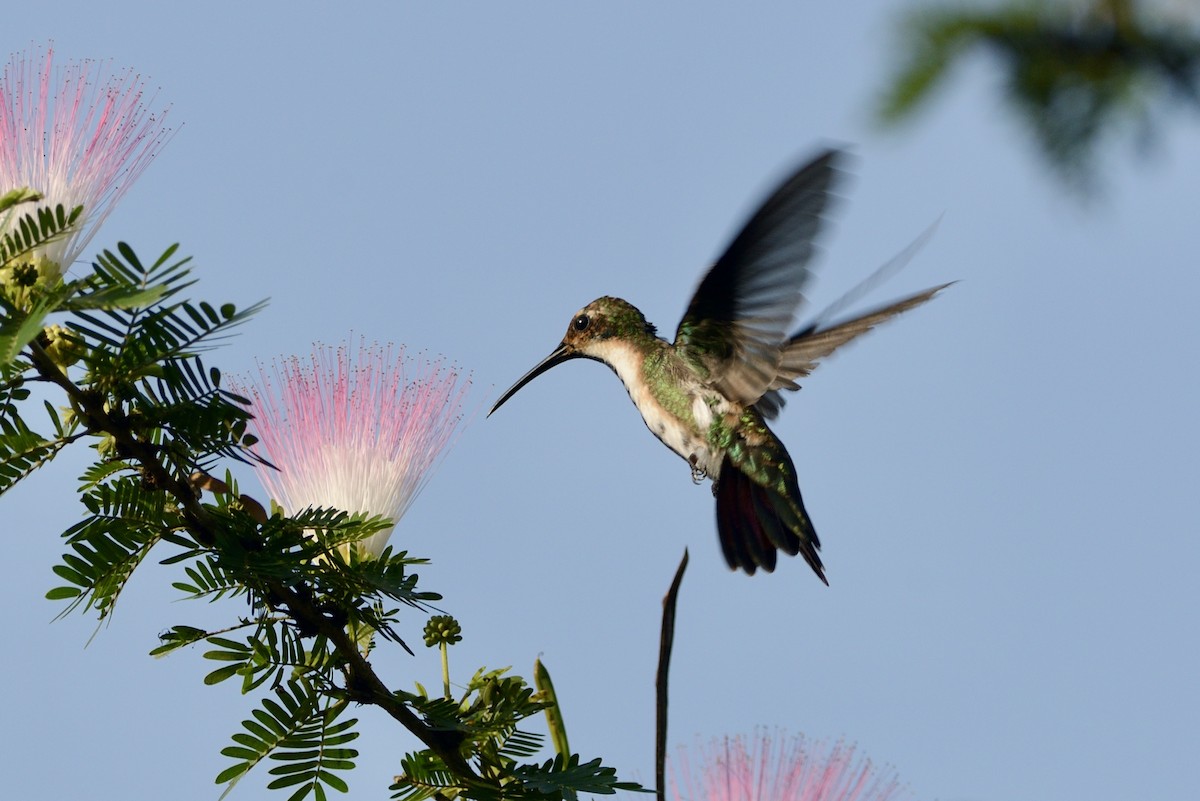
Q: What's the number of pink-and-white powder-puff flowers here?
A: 3